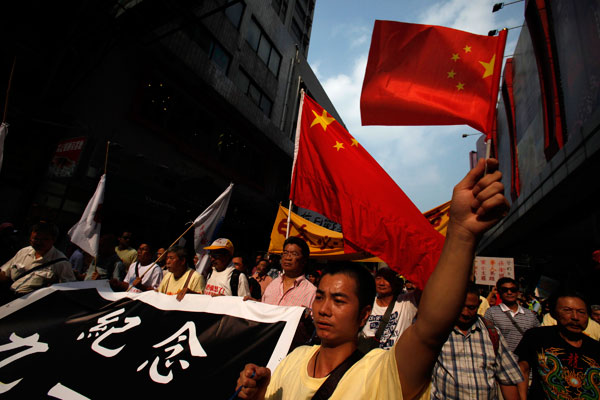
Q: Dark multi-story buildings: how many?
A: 2